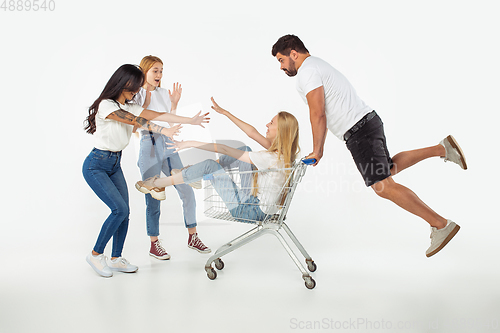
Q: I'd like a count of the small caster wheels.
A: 4